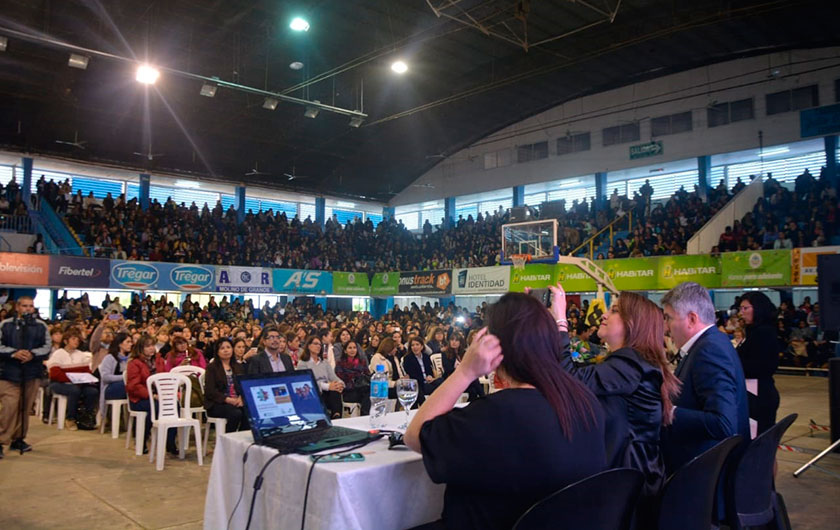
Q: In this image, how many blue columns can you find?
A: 10